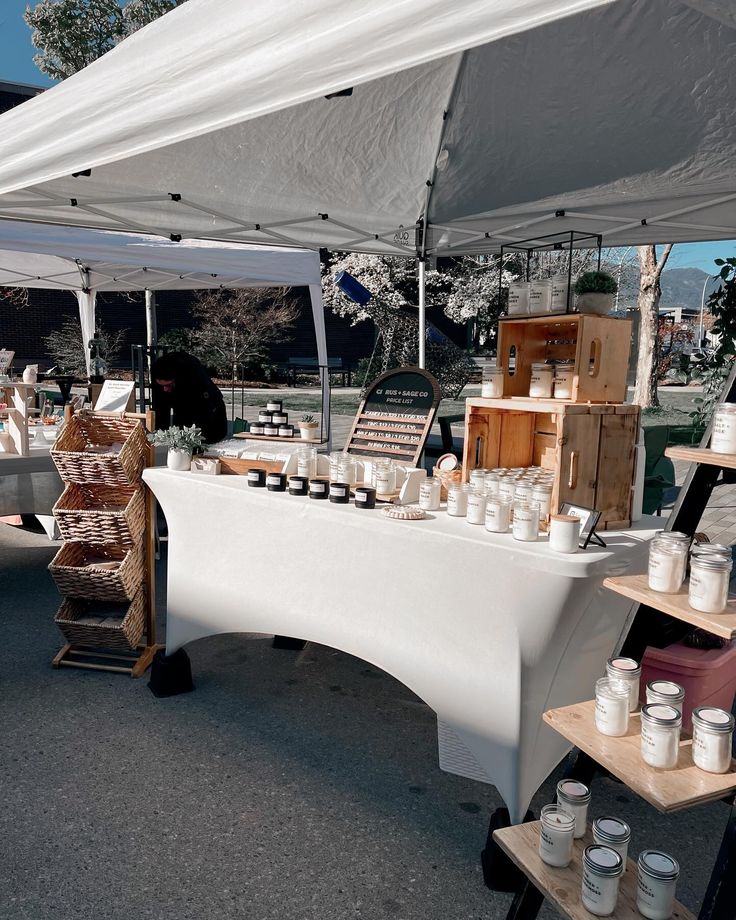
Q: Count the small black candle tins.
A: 12